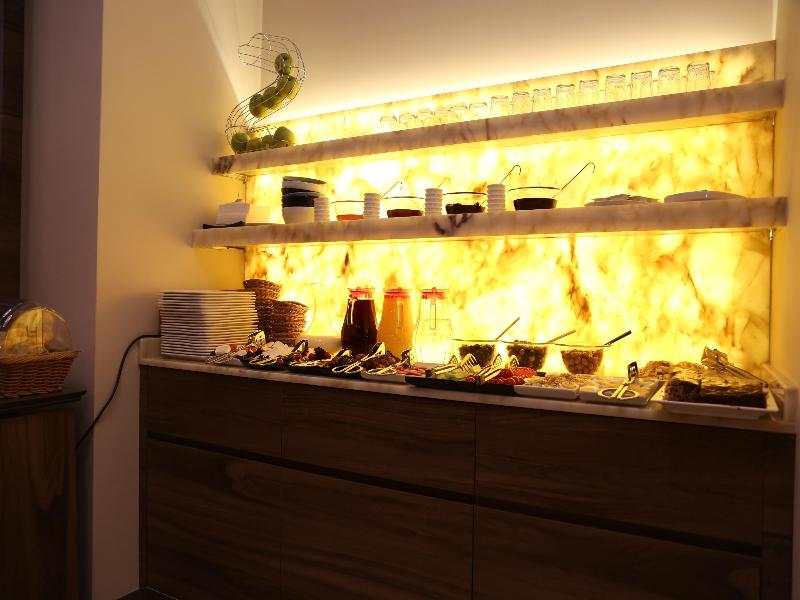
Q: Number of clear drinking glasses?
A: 15